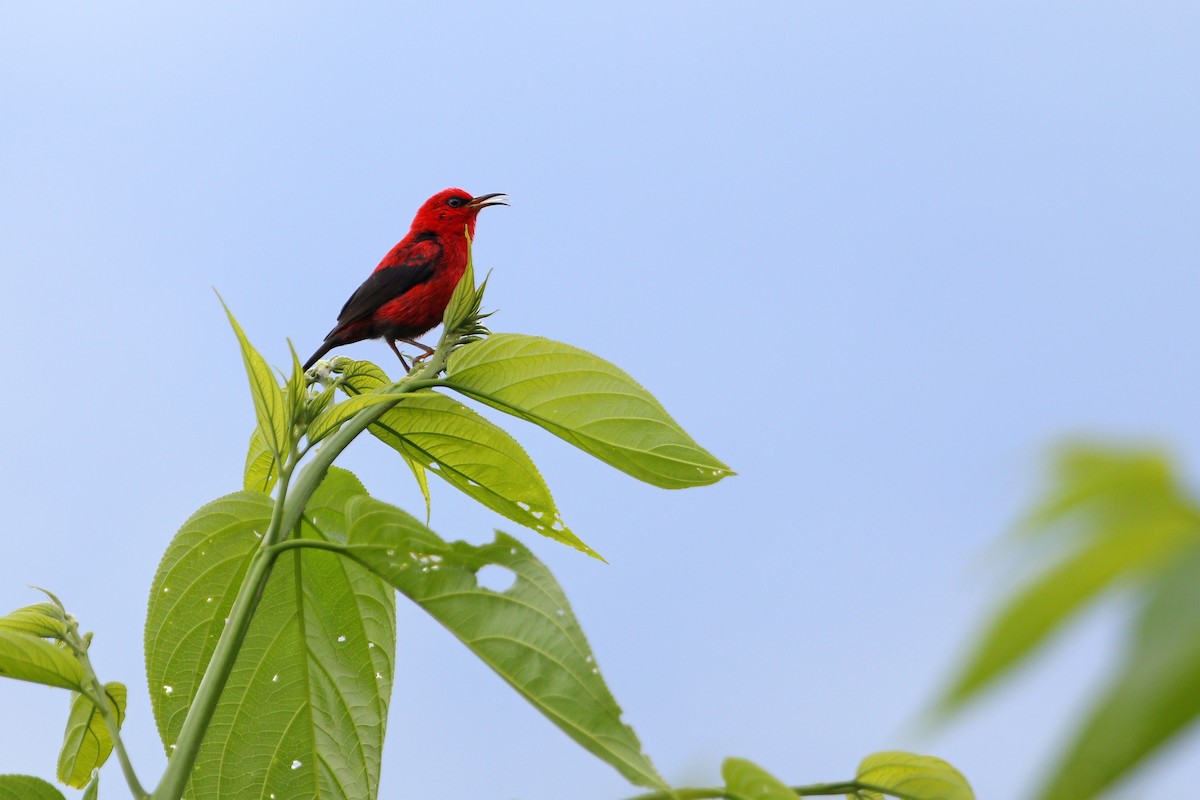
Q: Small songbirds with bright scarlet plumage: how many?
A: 1